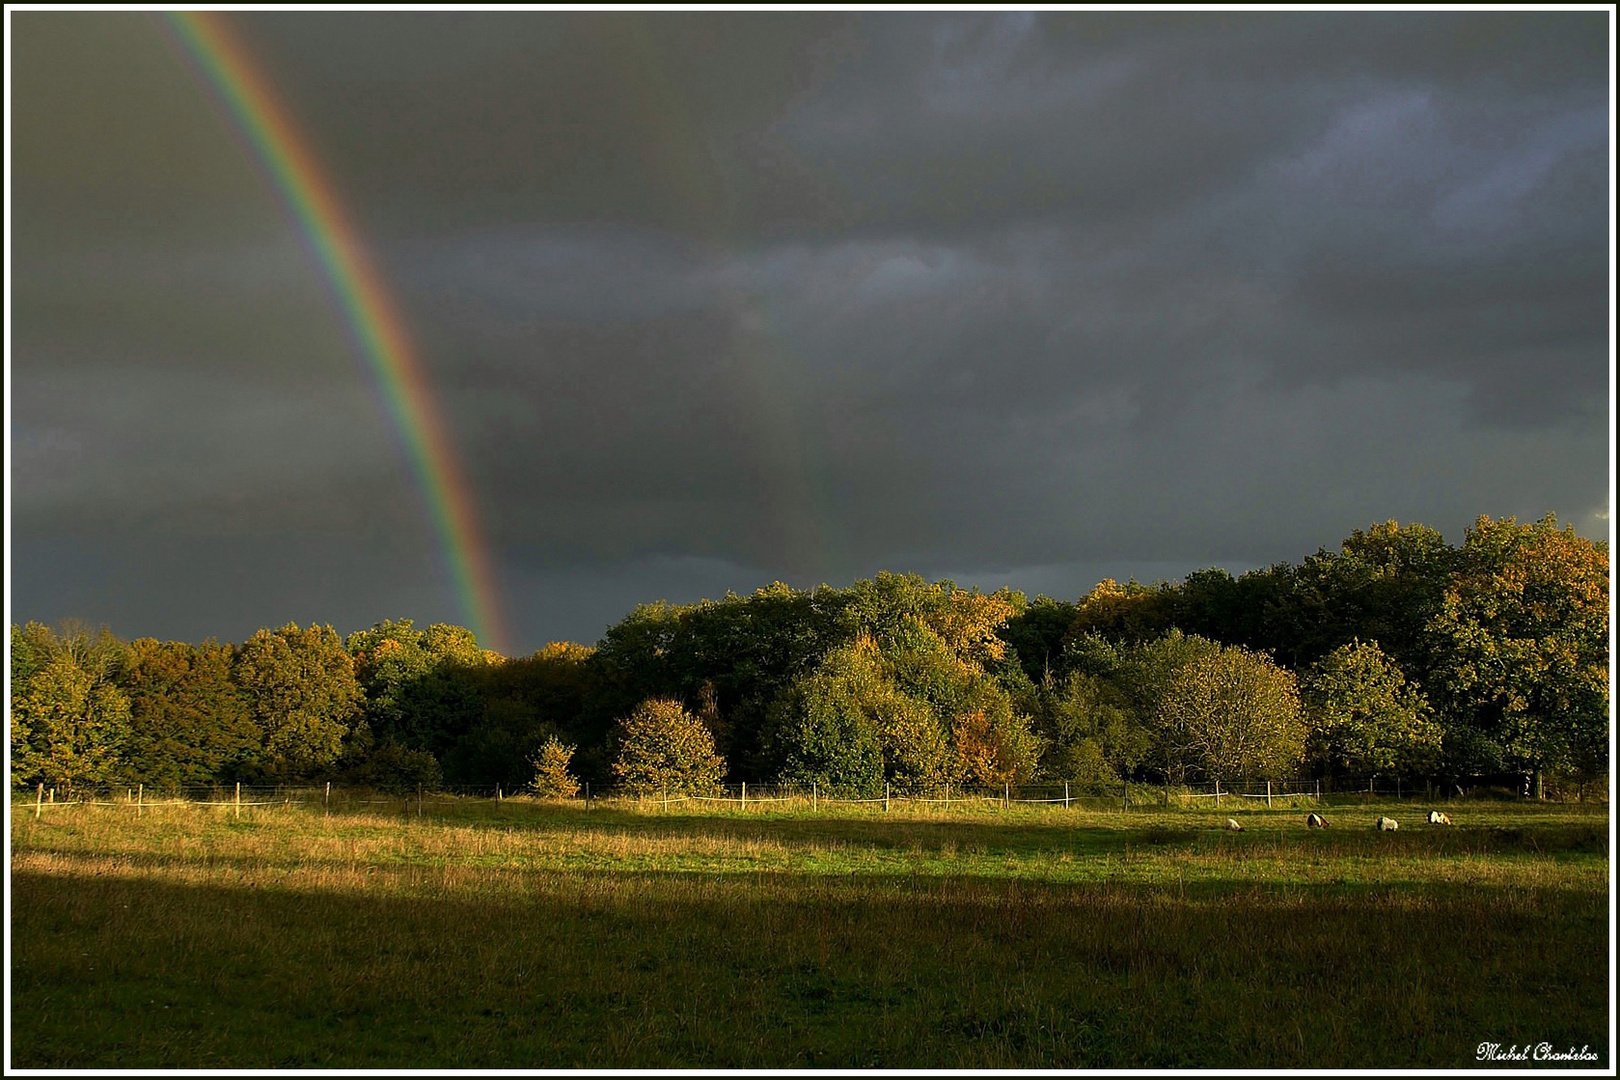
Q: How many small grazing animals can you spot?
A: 4